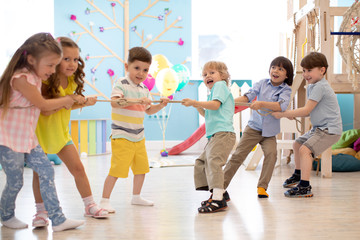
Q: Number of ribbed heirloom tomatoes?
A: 0